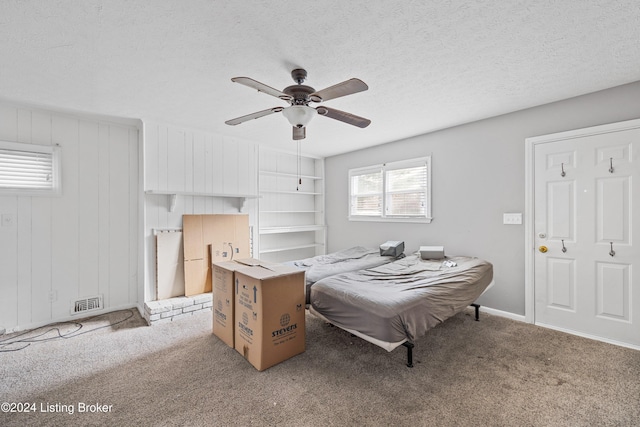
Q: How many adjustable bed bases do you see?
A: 2